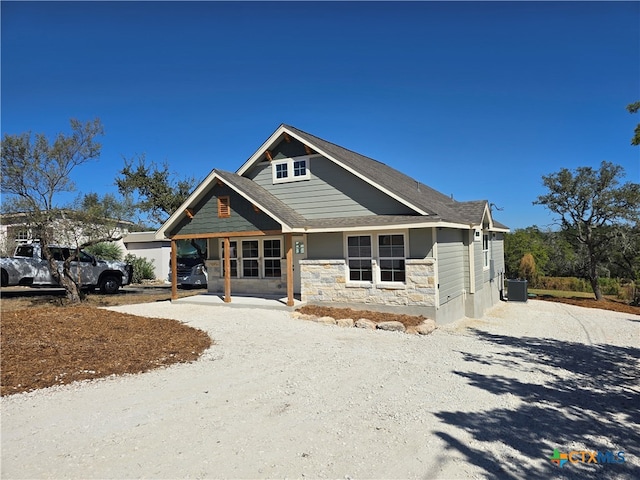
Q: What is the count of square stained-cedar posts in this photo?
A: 3